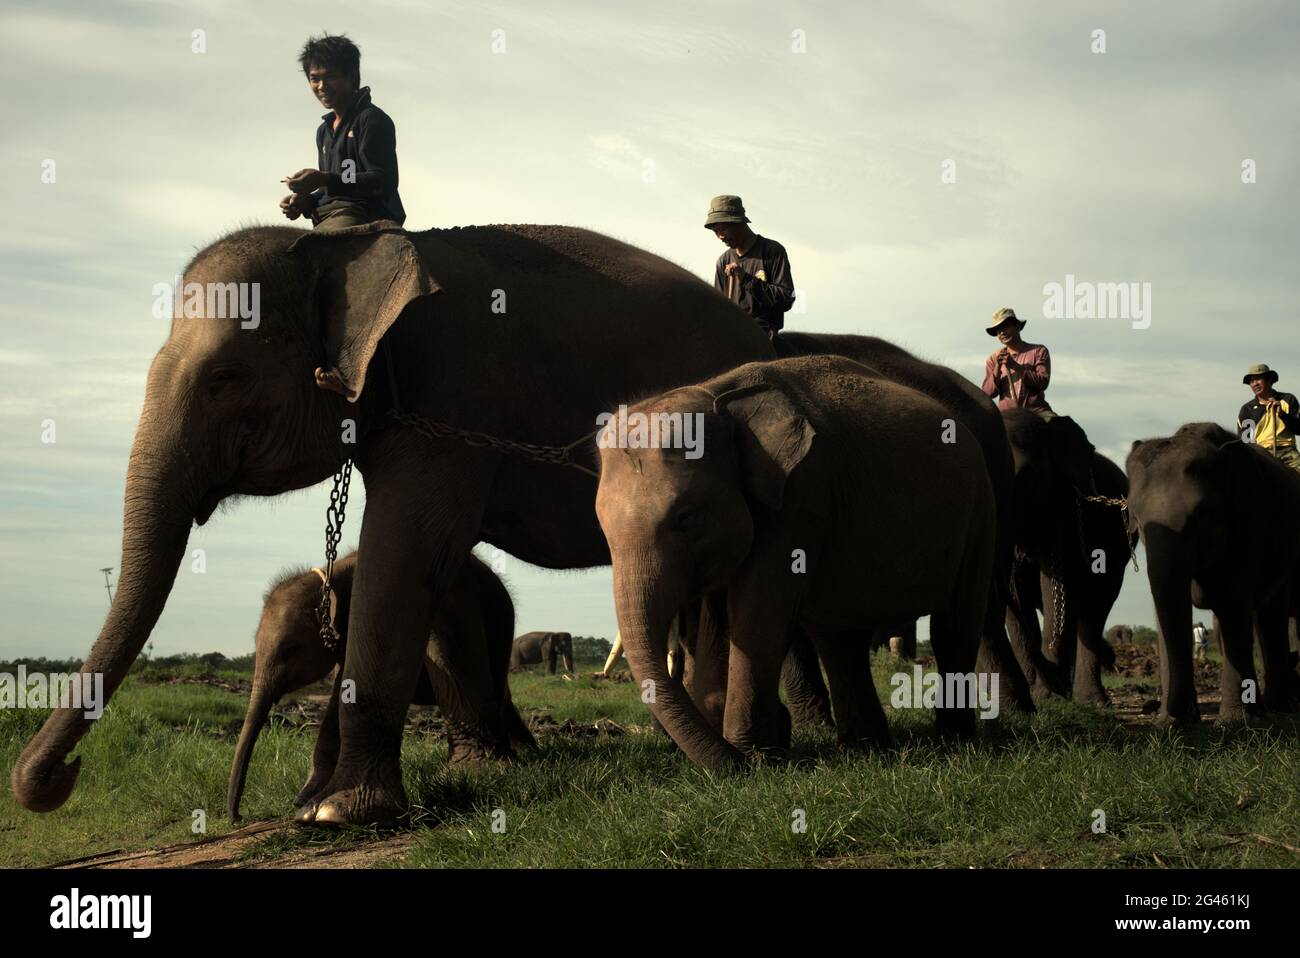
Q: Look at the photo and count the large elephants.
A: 4